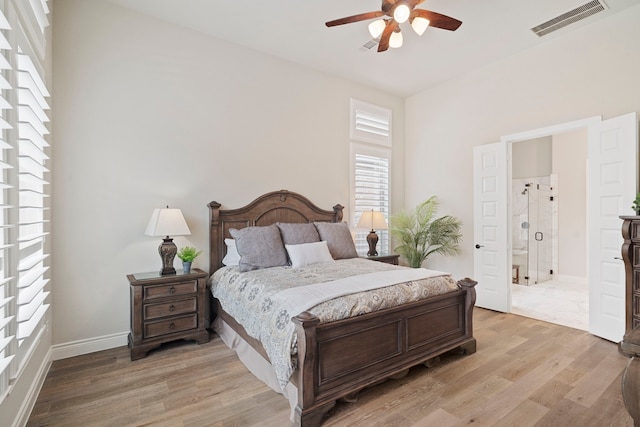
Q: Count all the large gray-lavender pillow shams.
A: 3